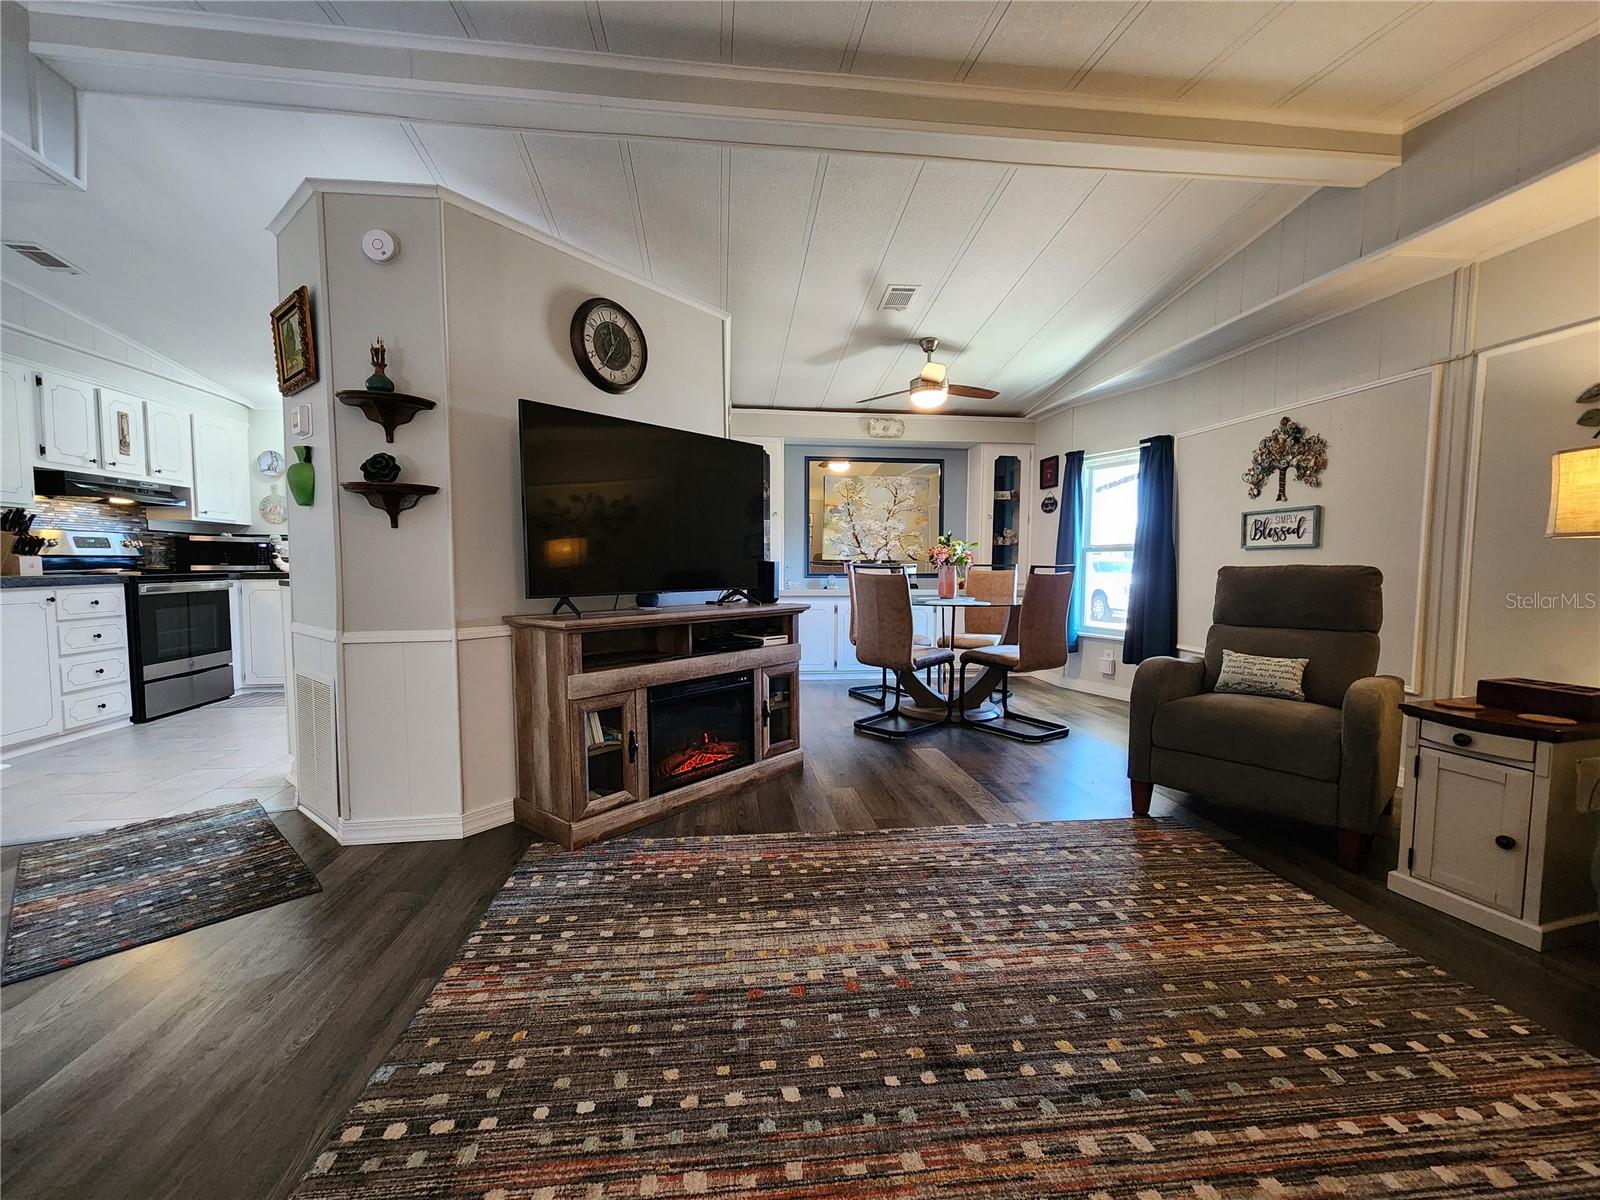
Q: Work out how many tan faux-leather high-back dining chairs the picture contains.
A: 4